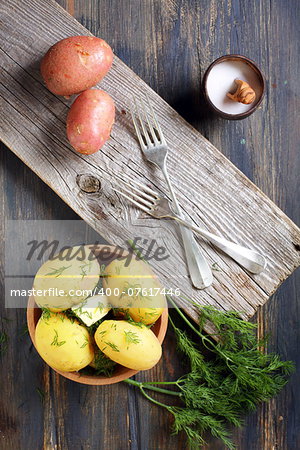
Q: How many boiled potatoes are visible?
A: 4